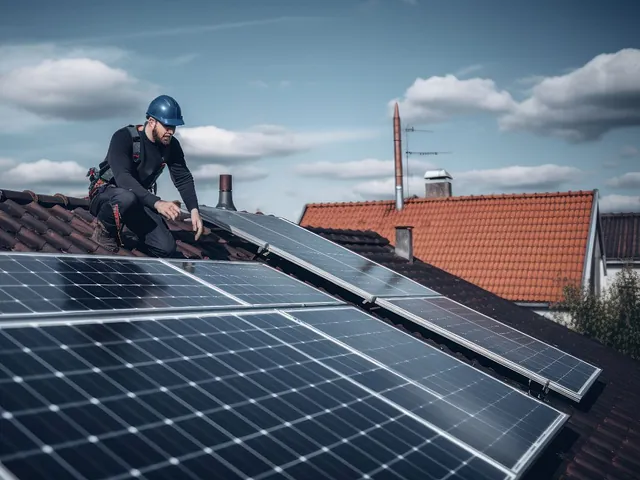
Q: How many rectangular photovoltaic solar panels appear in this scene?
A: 6